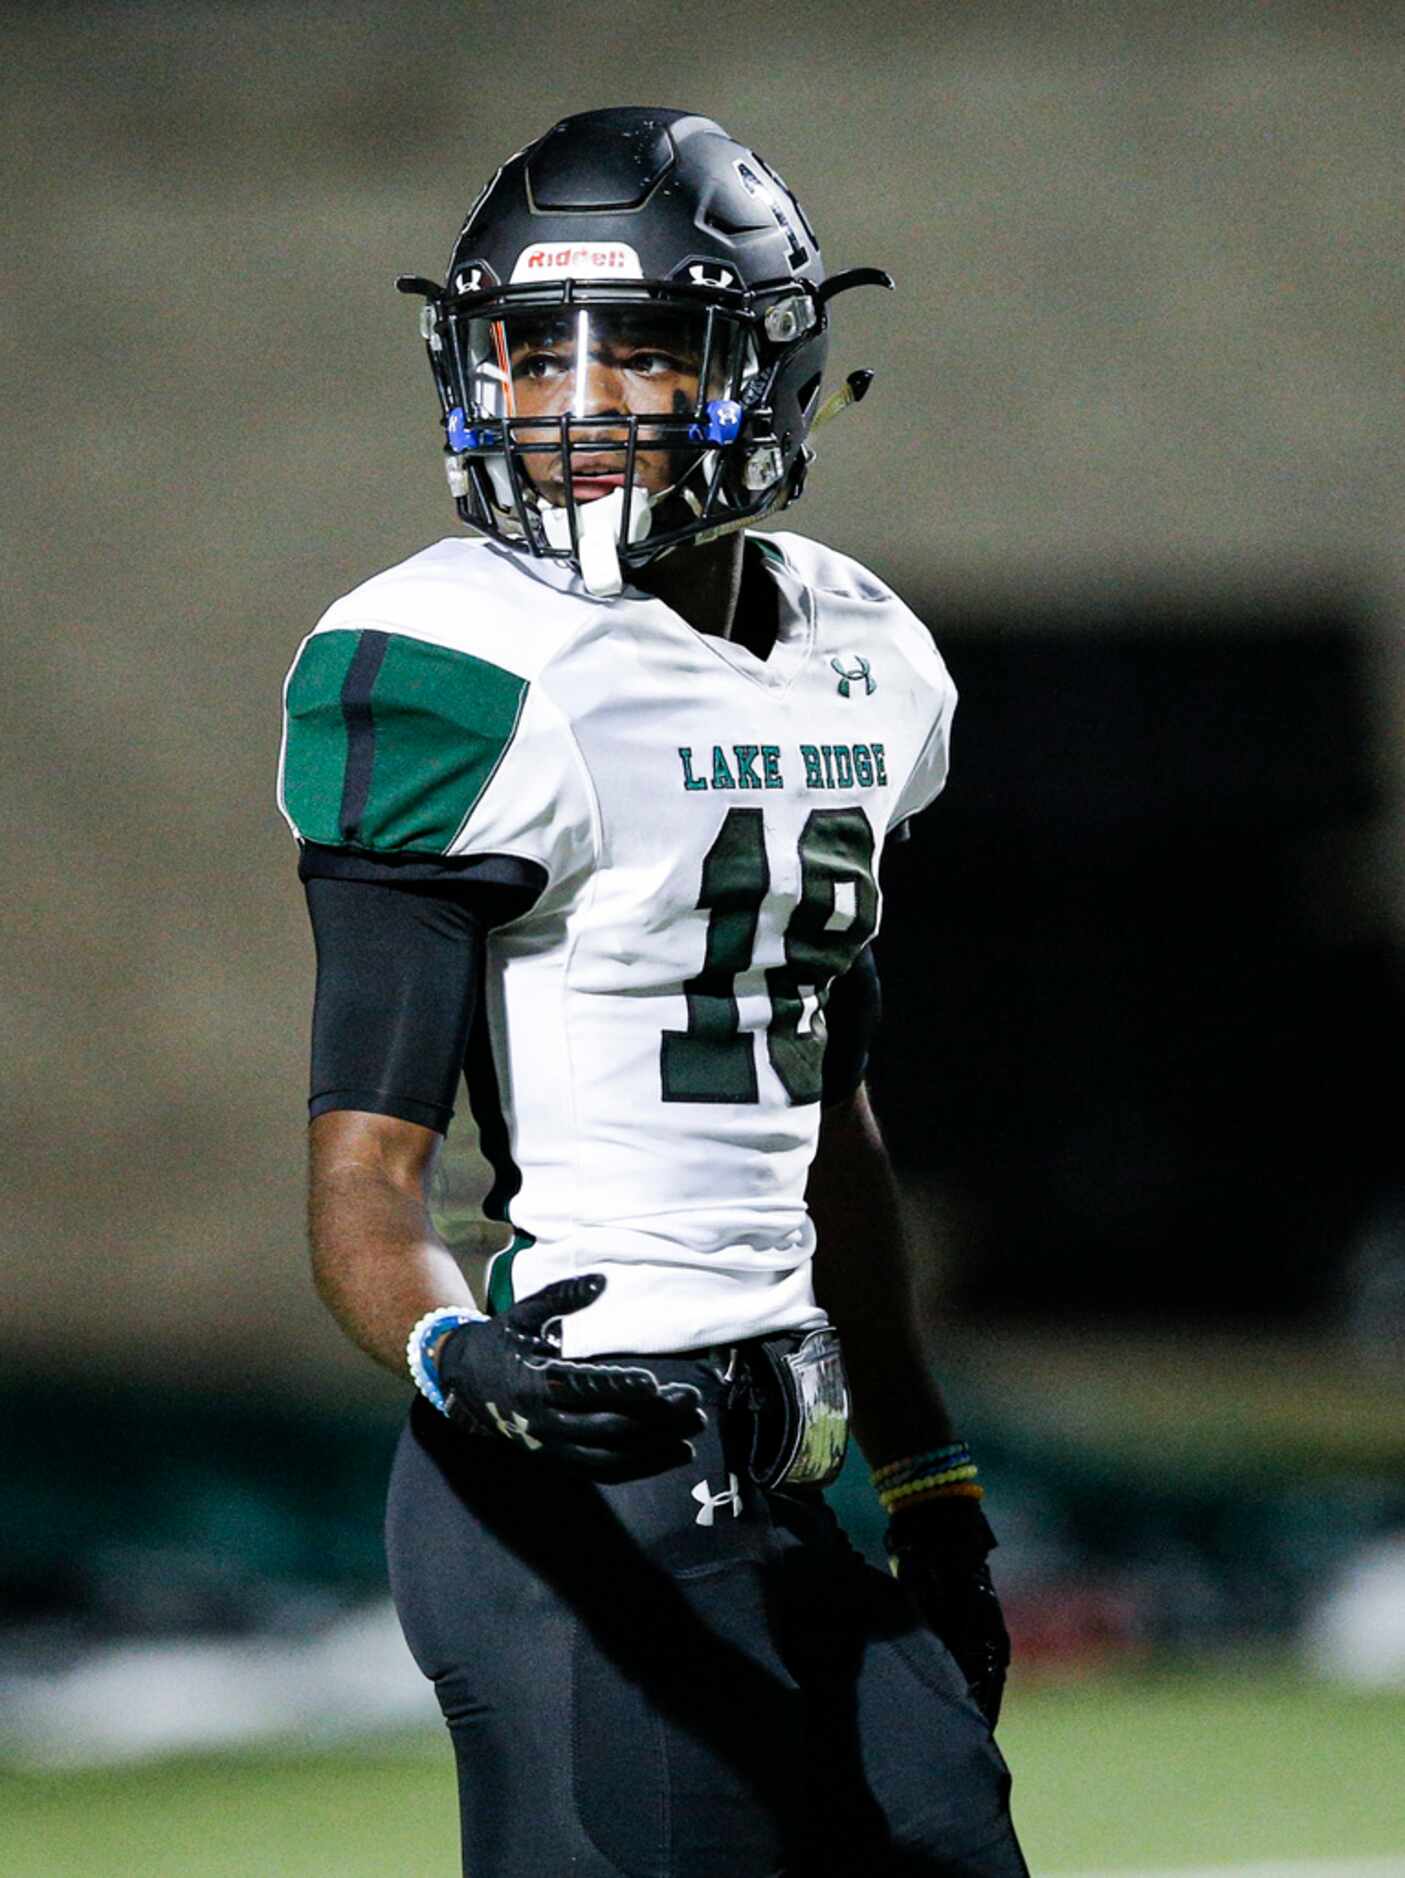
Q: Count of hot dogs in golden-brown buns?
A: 0